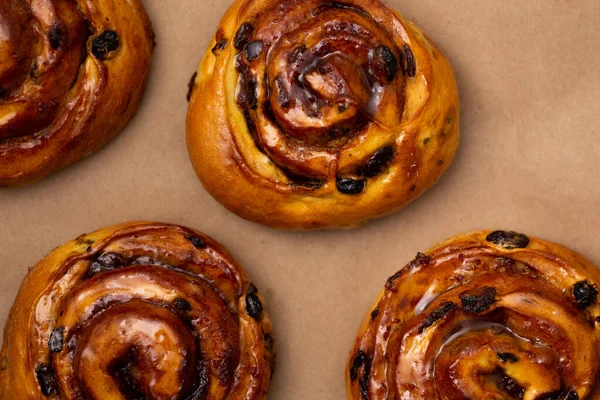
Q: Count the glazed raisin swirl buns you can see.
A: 4